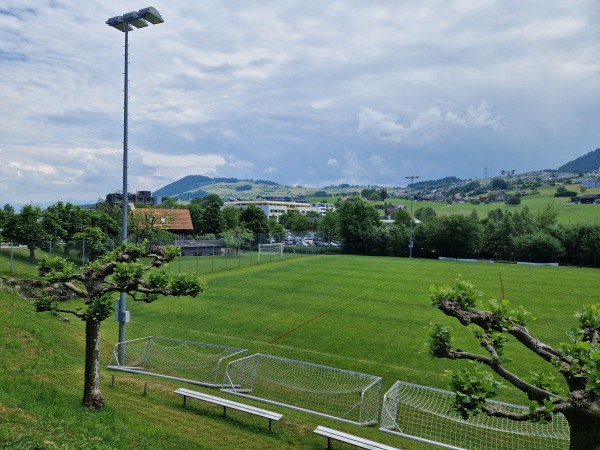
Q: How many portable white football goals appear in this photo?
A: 3